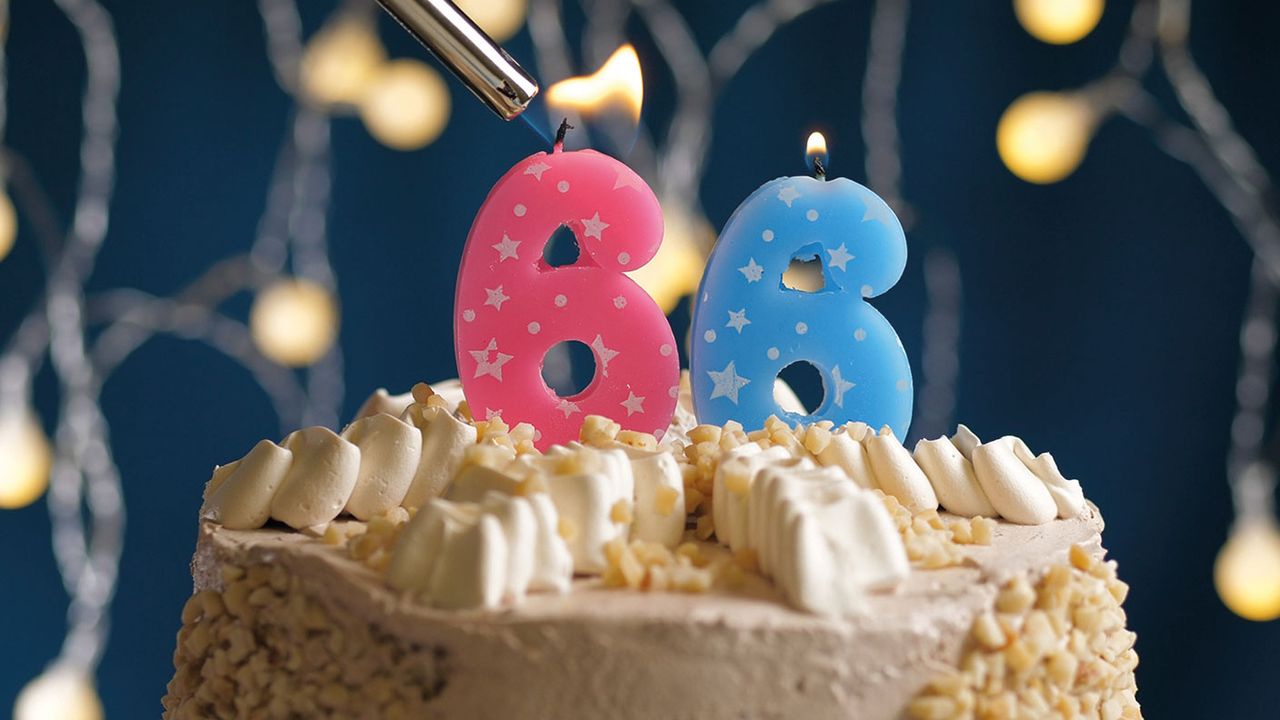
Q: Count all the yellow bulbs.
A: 11